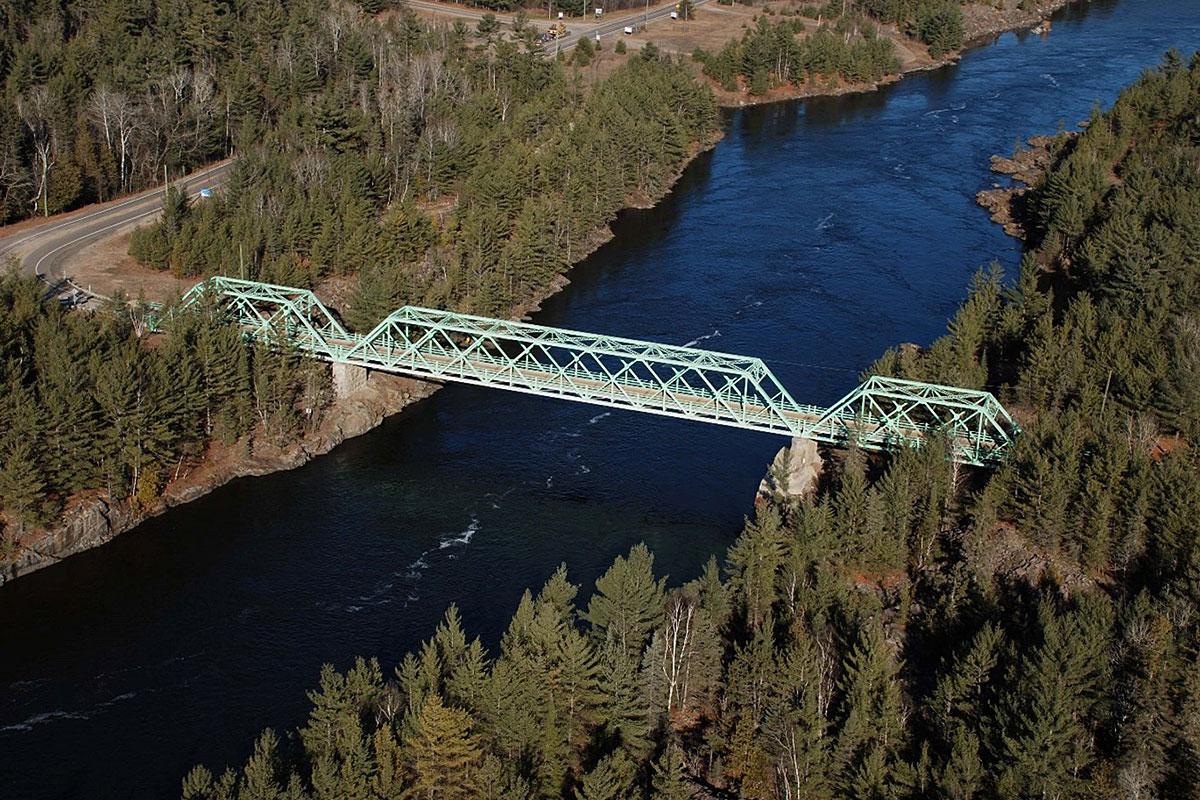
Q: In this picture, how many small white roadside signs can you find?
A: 5